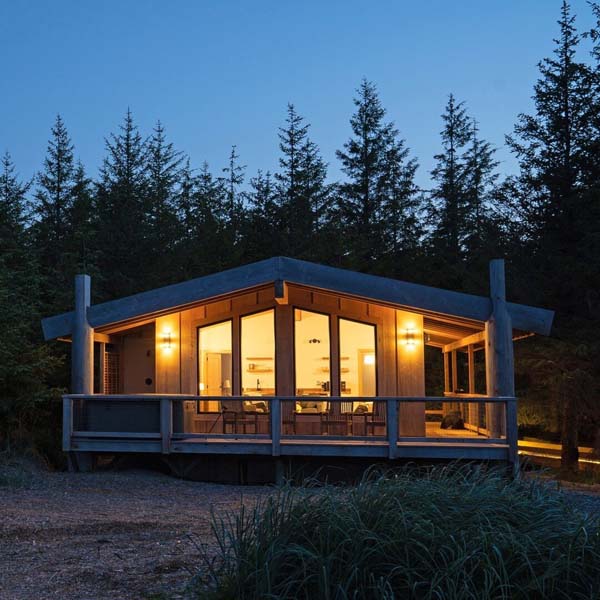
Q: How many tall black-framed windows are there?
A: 4